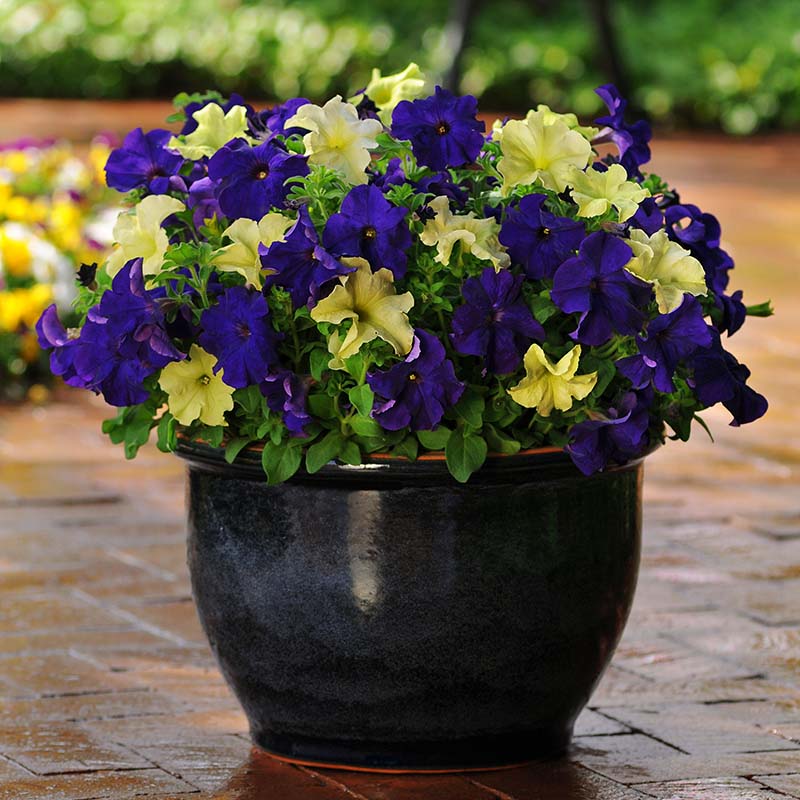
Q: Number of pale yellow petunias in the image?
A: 13